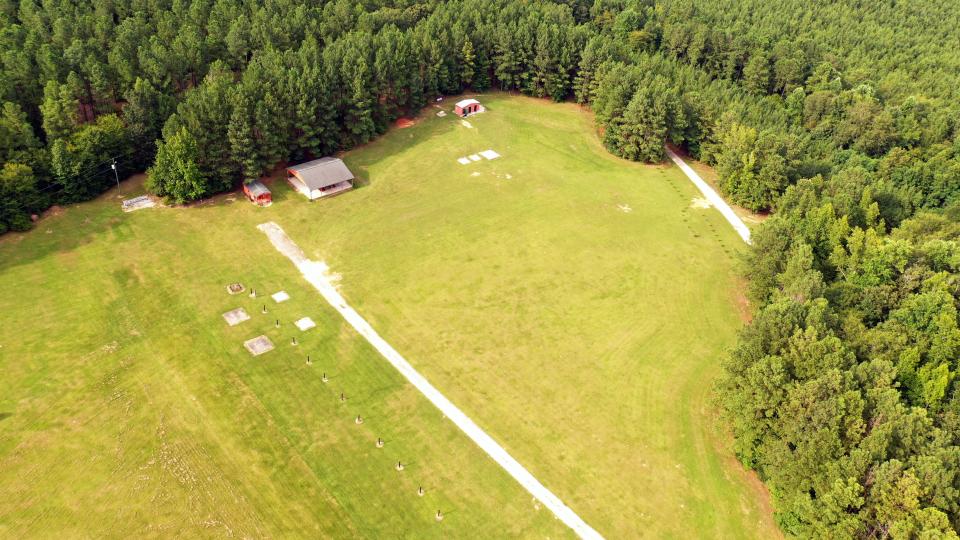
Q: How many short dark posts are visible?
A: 12